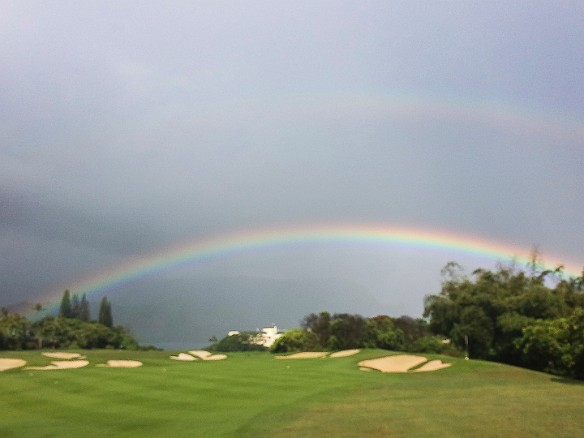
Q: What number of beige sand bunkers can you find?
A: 10